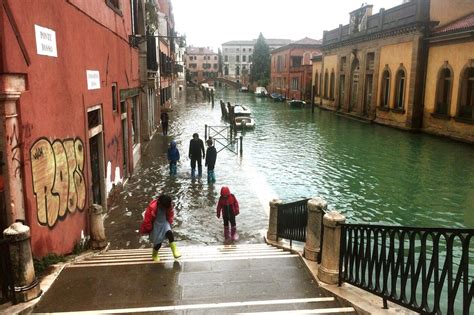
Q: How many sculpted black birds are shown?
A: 0